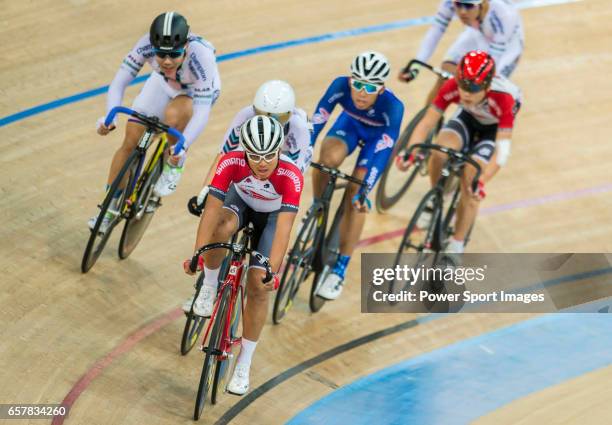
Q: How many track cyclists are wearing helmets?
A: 6